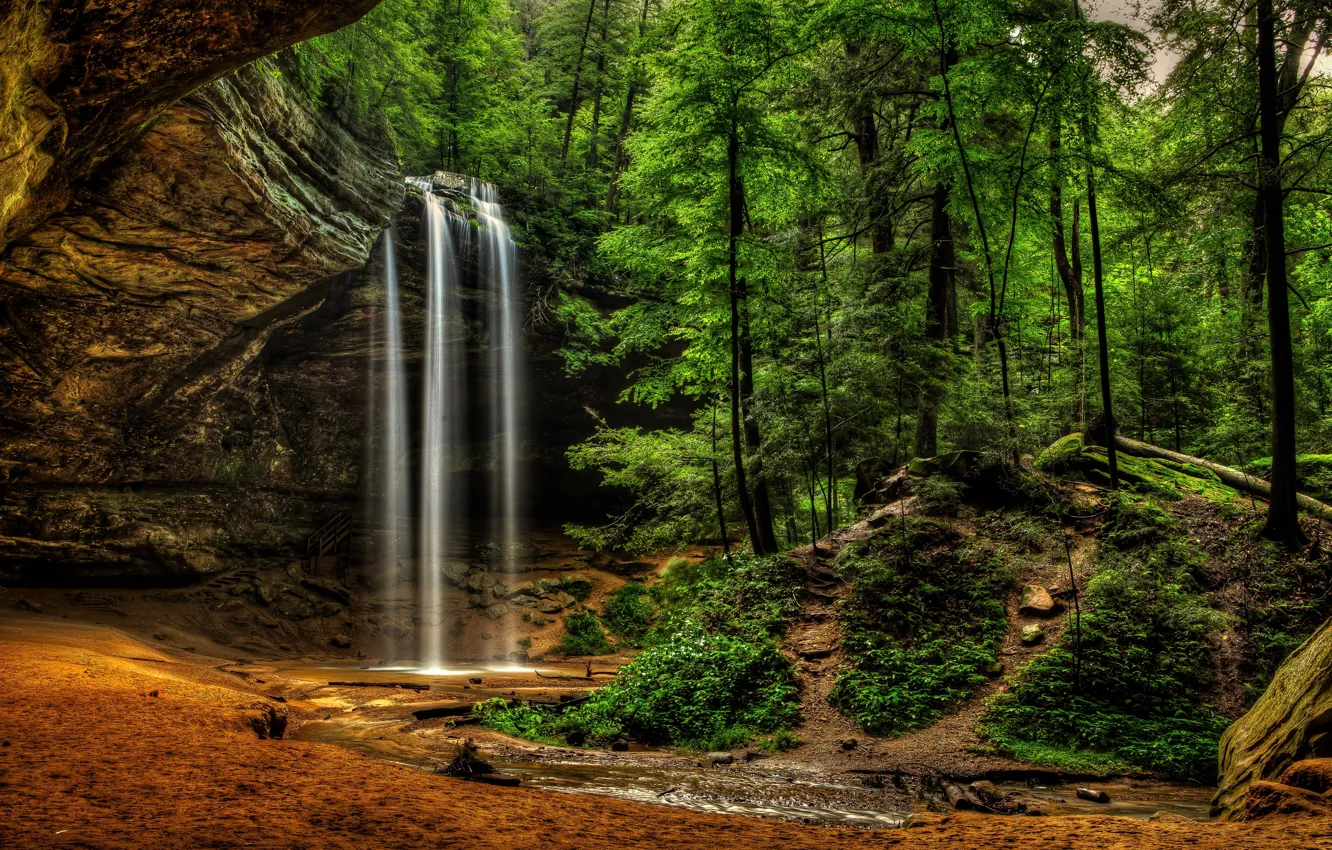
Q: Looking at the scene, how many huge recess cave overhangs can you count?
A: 1